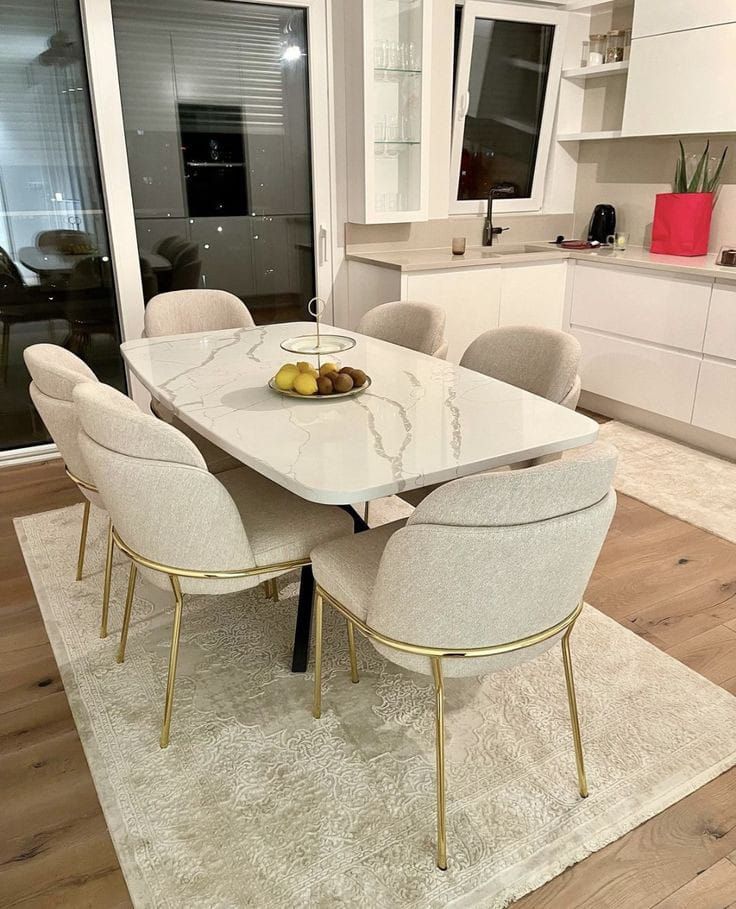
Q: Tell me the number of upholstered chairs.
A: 6